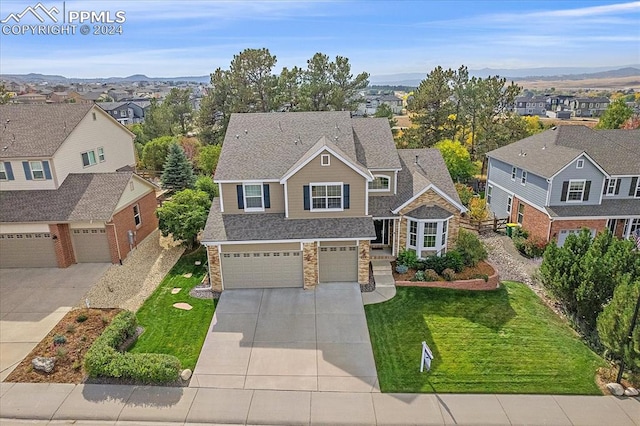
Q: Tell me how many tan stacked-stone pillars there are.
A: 3